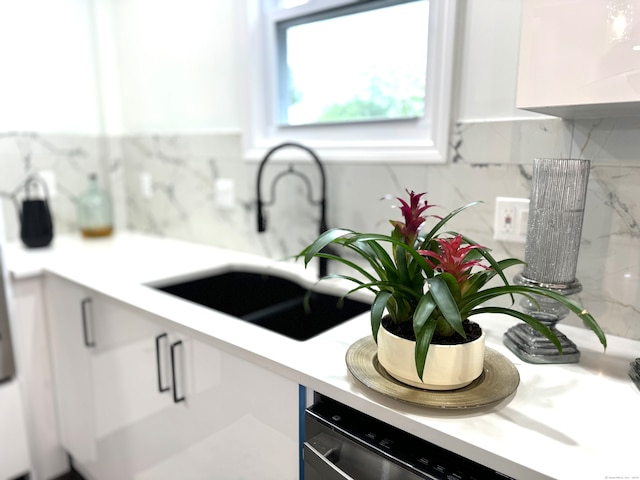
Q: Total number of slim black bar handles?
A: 3